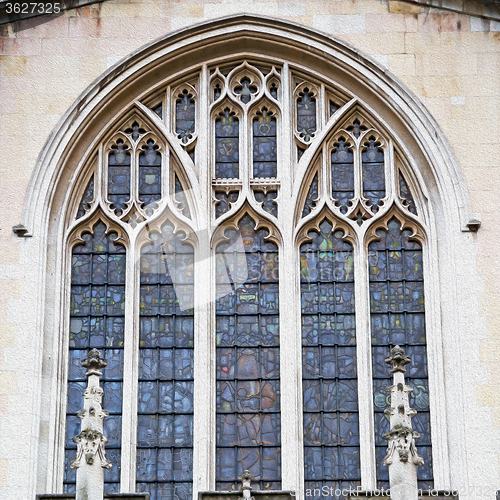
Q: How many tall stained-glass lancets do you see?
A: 5